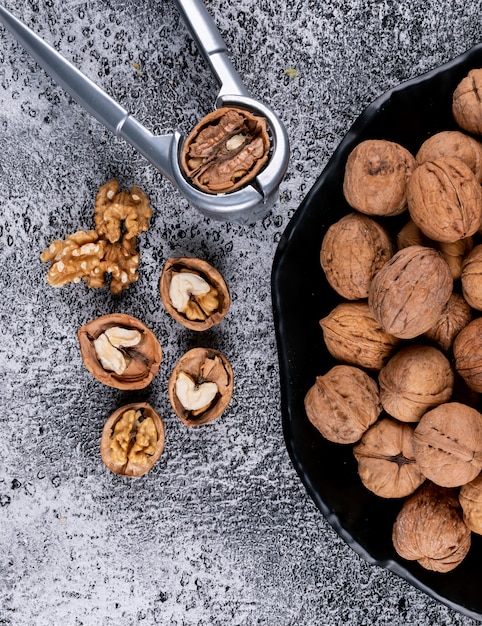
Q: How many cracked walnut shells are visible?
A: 5